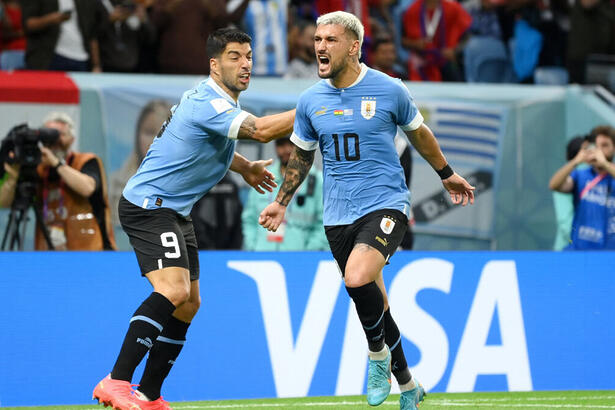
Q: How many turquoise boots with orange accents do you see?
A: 2